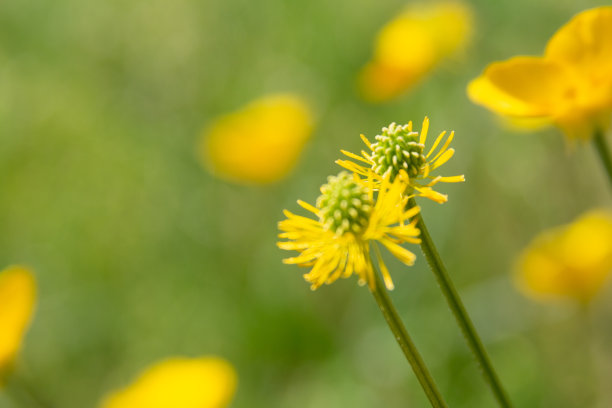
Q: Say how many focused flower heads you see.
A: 2